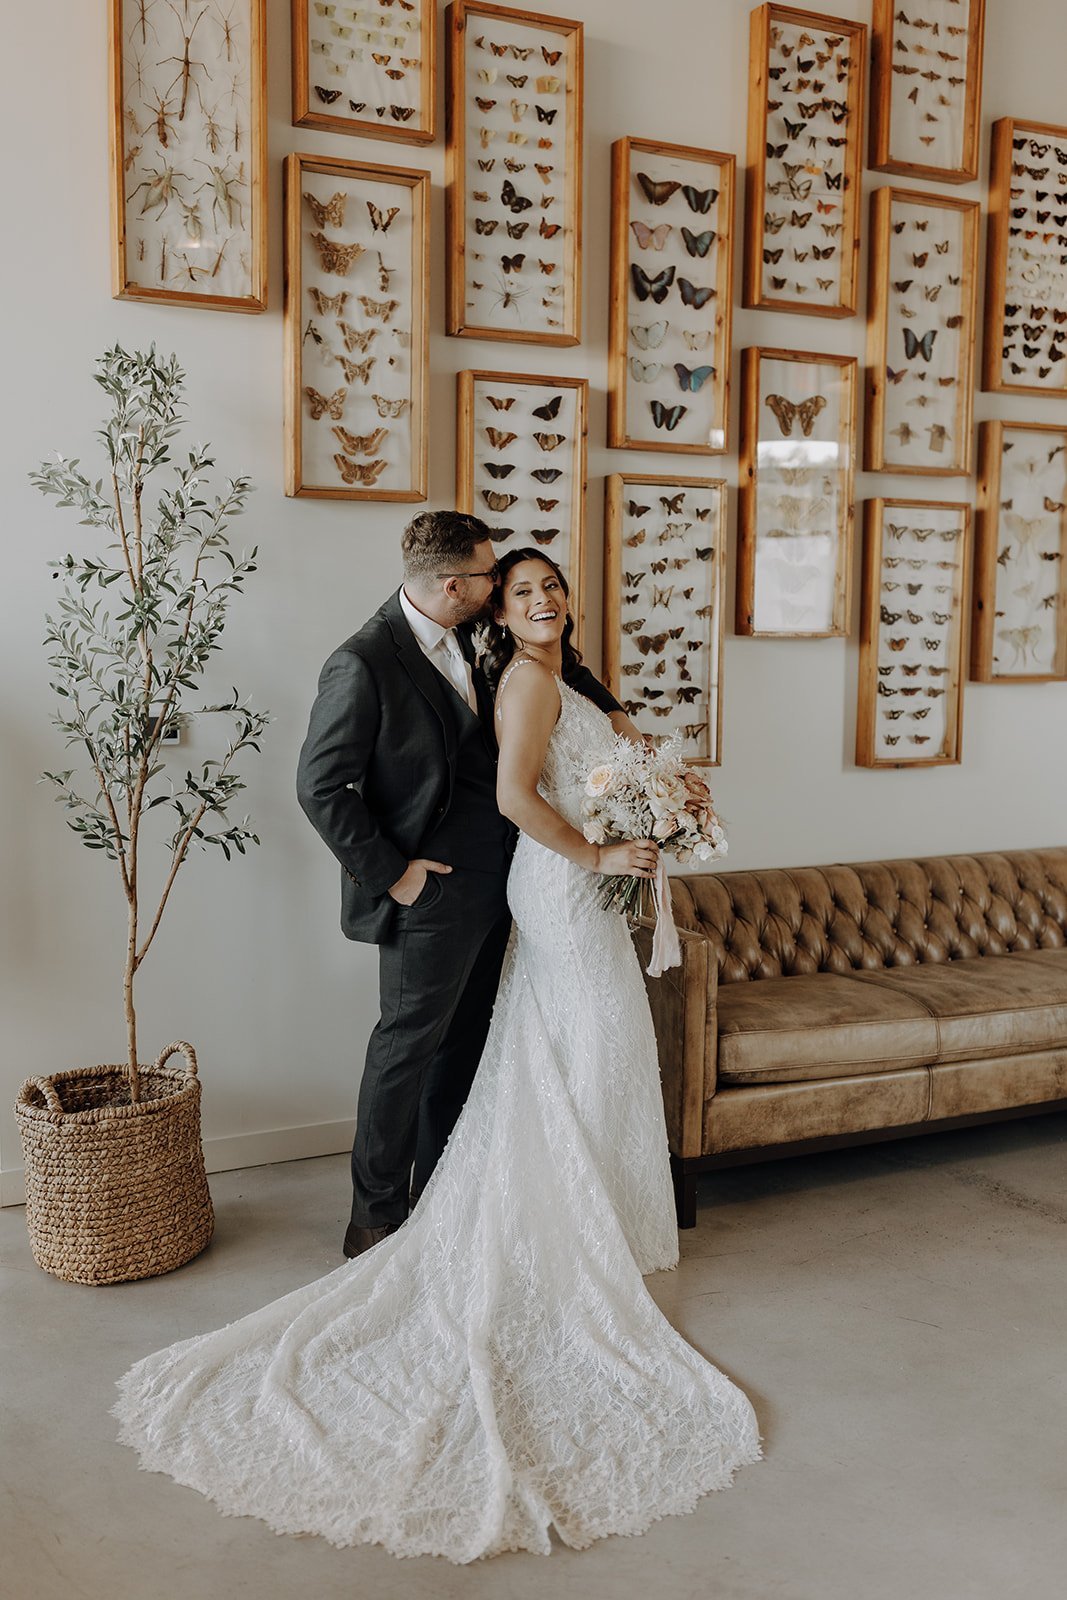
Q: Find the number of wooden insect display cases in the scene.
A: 14